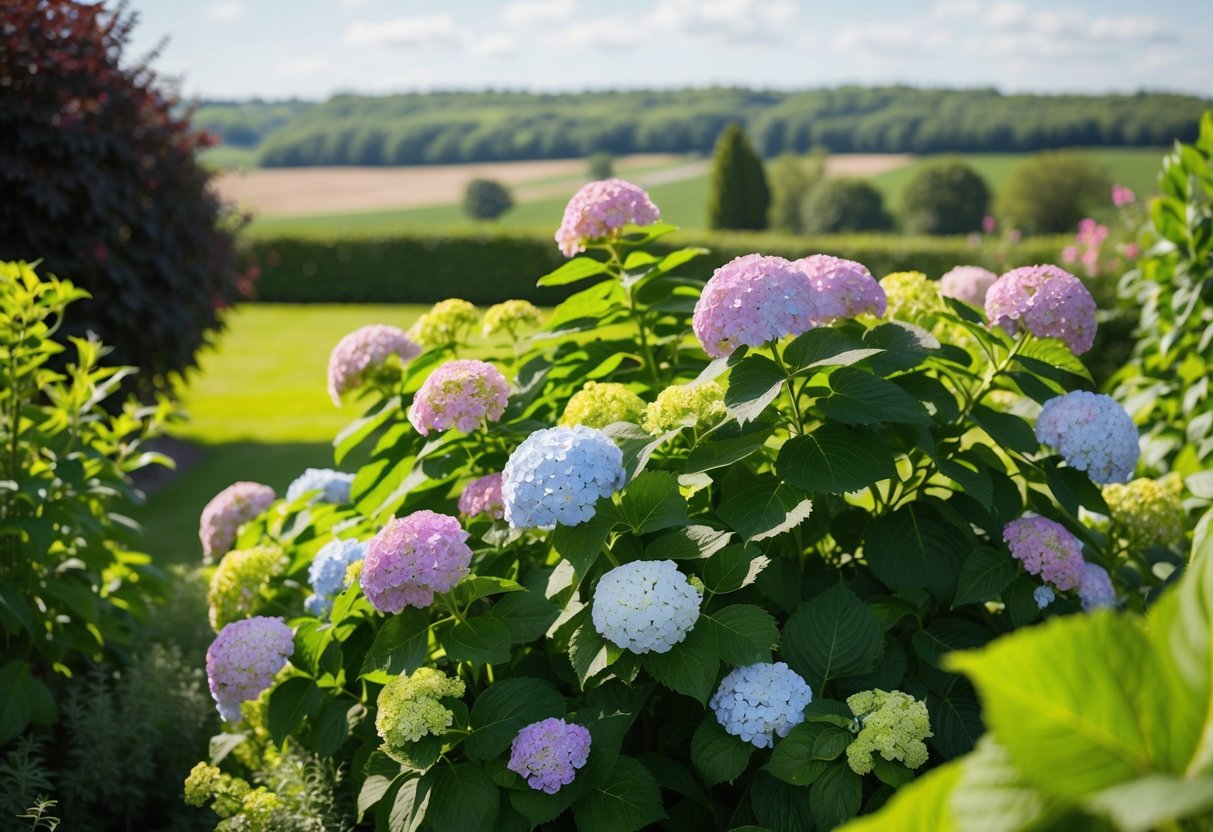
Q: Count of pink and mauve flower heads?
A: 13